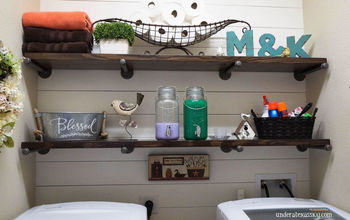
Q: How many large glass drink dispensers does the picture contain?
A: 2